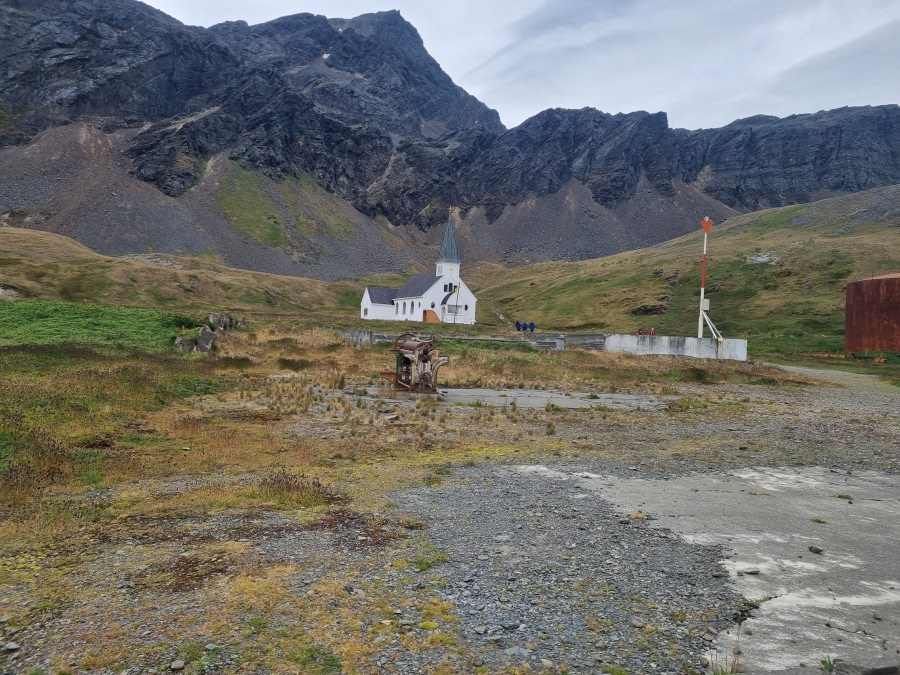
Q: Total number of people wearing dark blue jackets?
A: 3